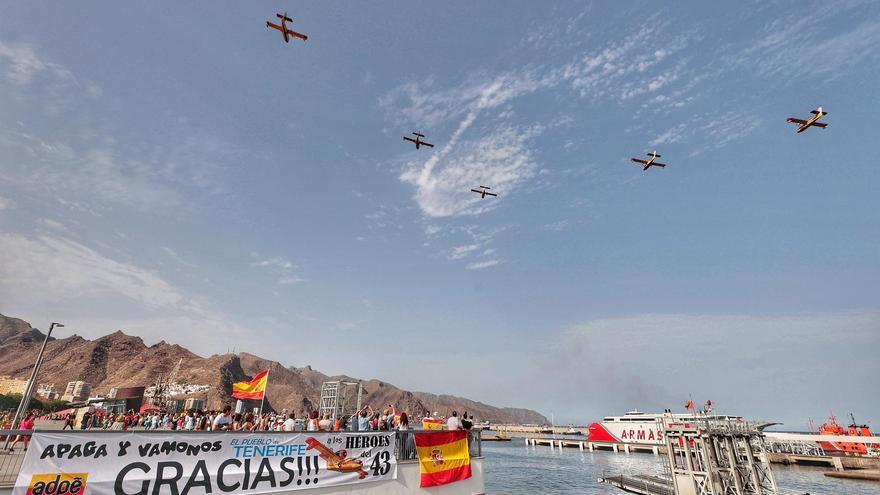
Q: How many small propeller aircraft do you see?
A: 5